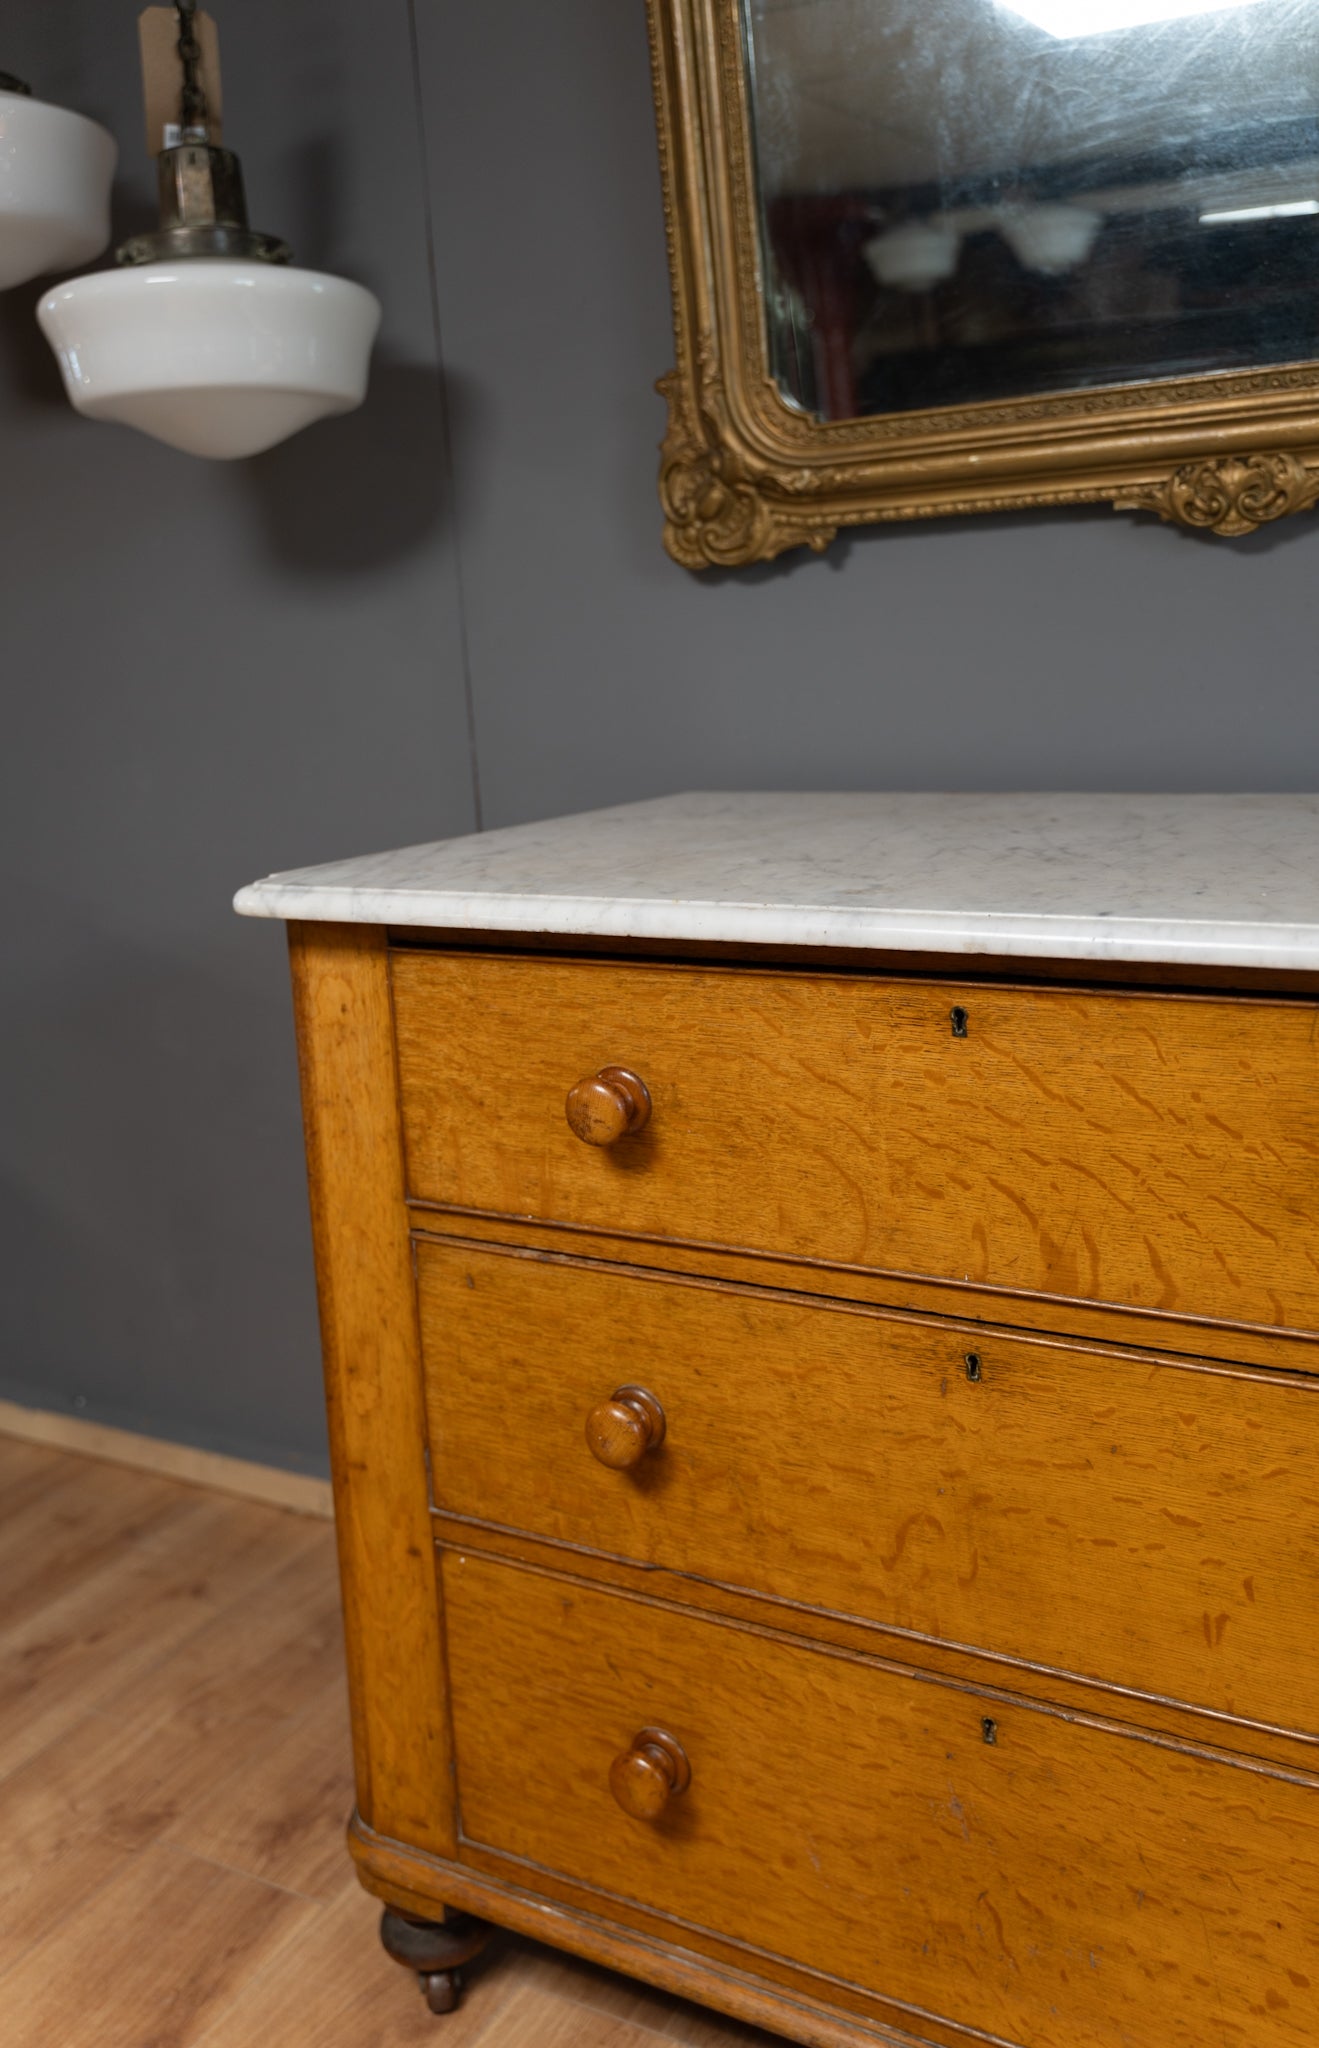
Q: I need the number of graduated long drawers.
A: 3